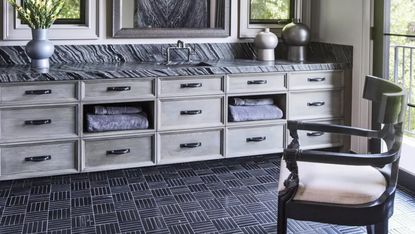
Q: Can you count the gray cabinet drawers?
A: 13